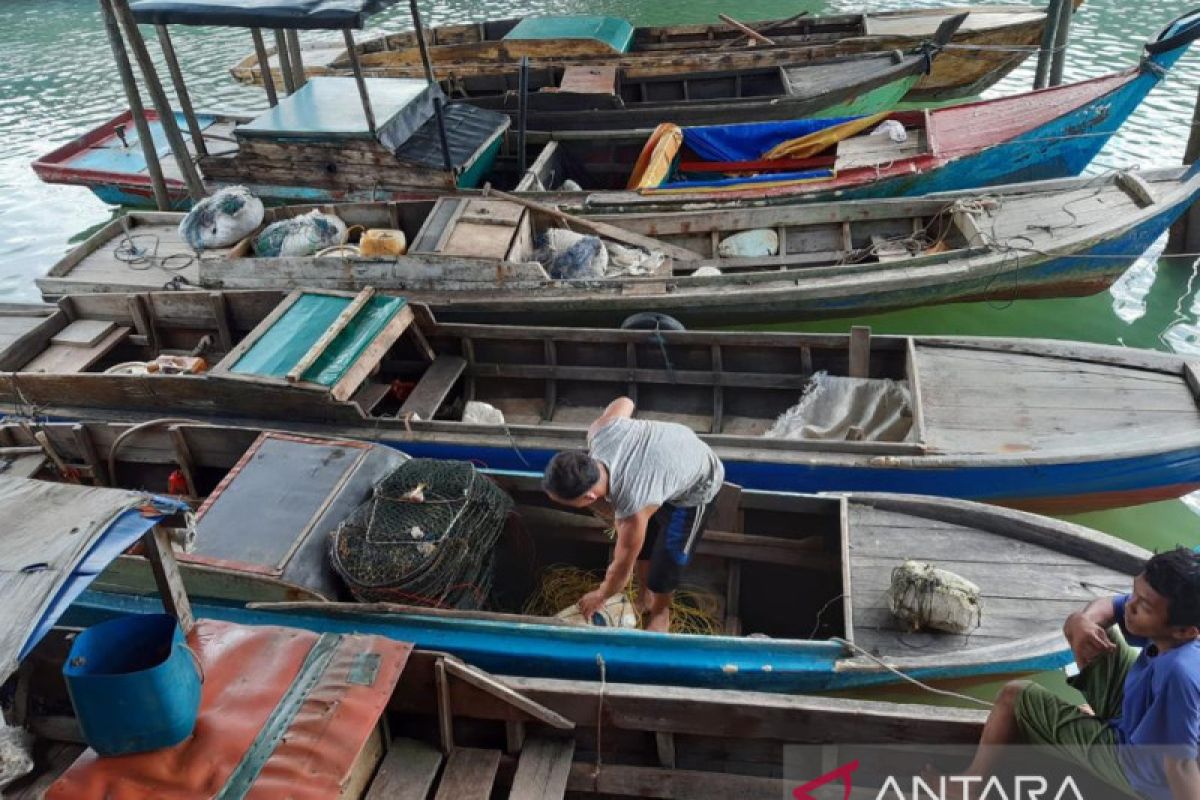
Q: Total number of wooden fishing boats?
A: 7